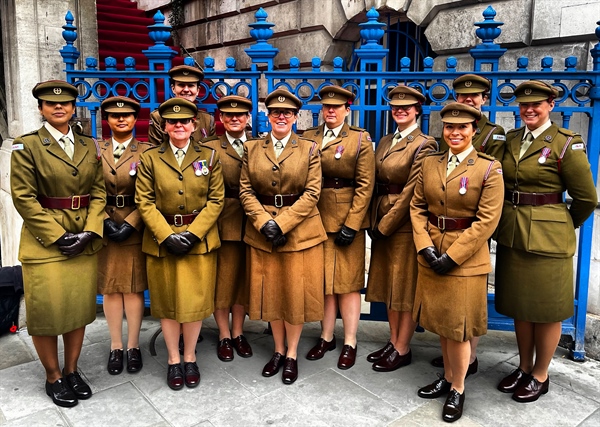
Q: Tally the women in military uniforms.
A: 11